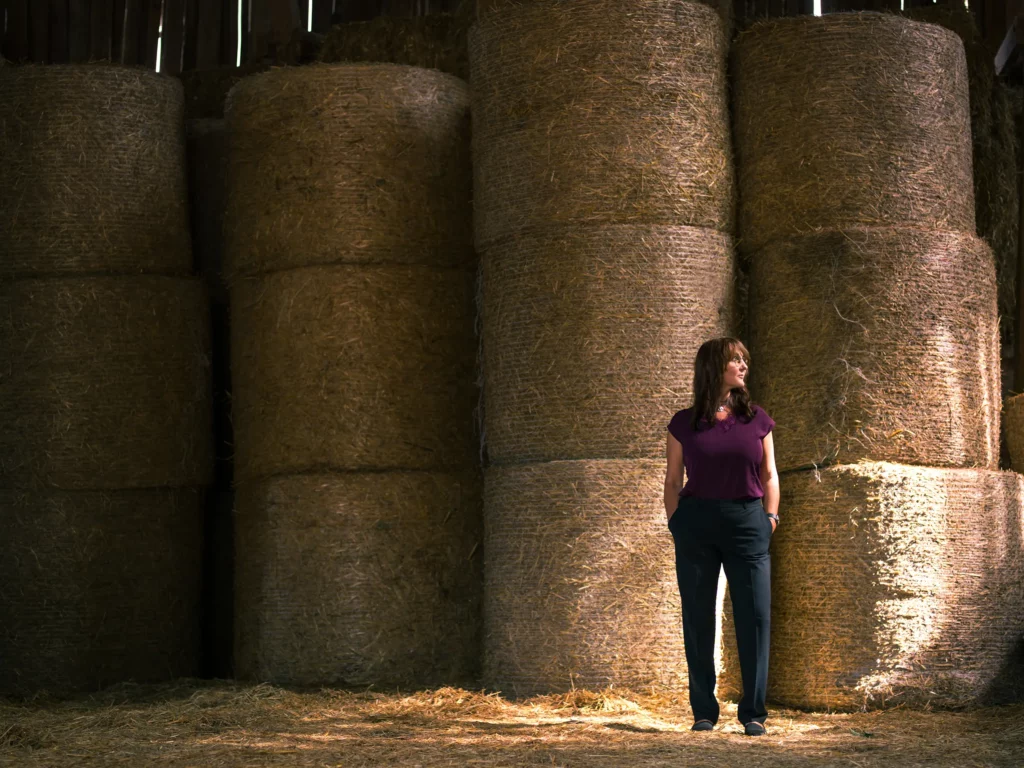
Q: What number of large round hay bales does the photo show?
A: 12